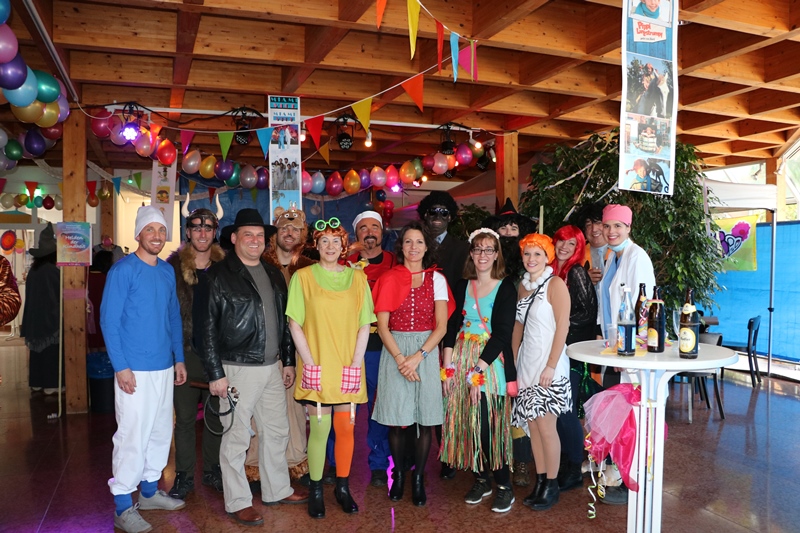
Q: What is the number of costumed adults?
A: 14